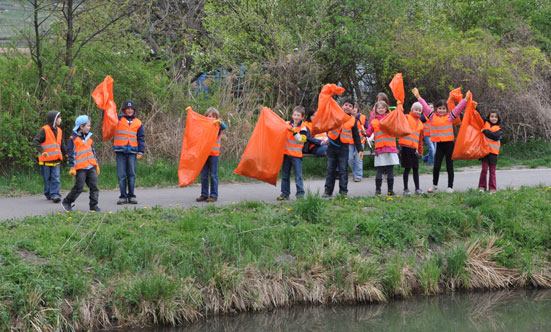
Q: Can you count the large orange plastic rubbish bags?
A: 7